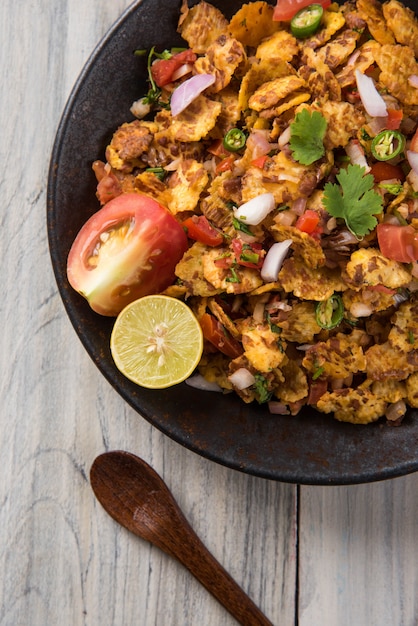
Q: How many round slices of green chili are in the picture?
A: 4